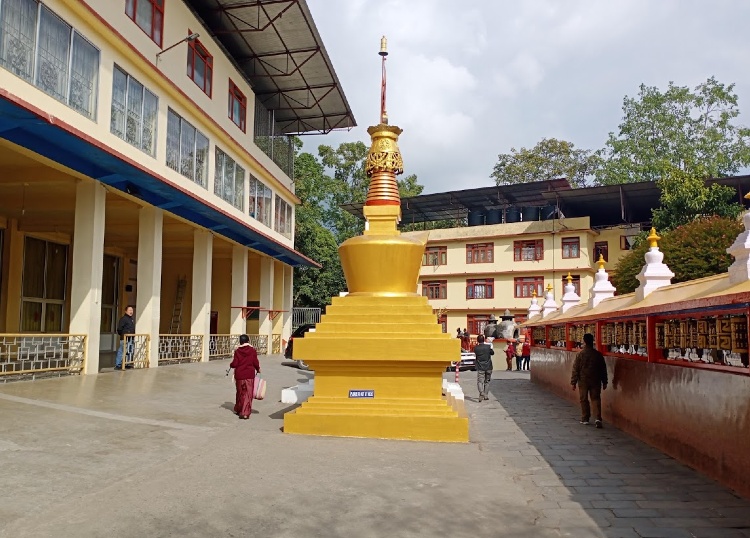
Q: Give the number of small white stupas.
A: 6